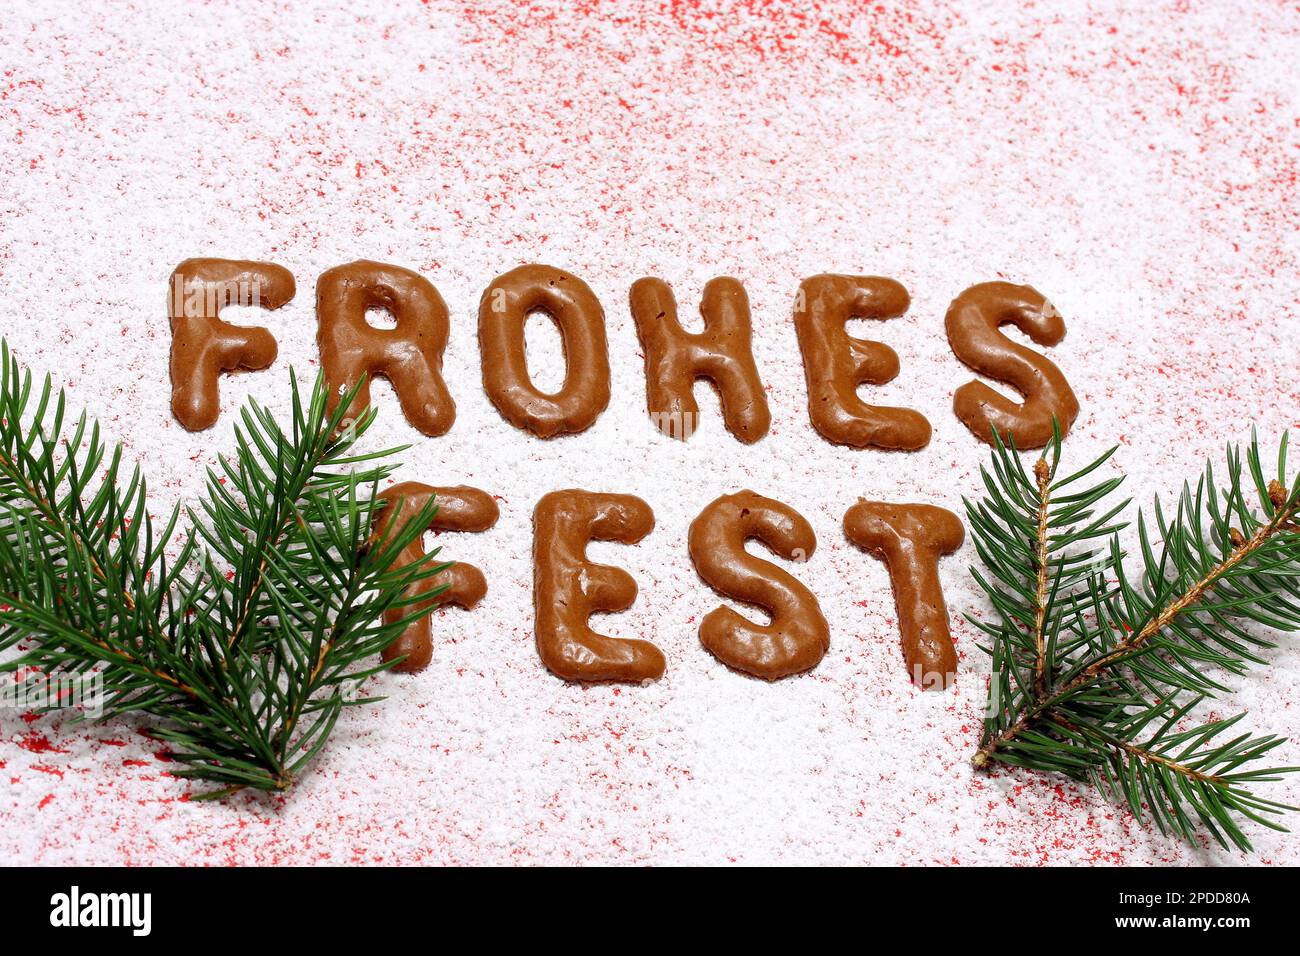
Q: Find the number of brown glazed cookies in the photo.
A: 10